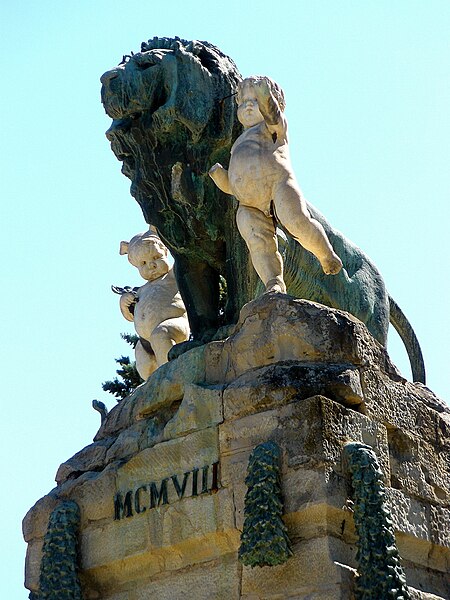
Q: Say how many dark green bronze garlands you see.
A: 3